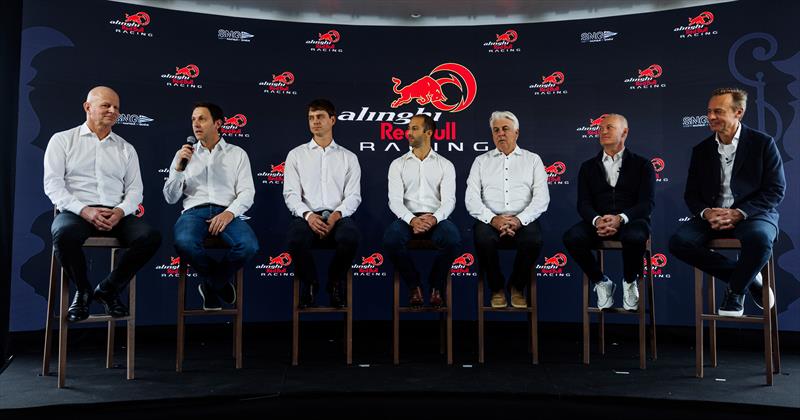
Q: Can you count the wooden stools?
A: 7